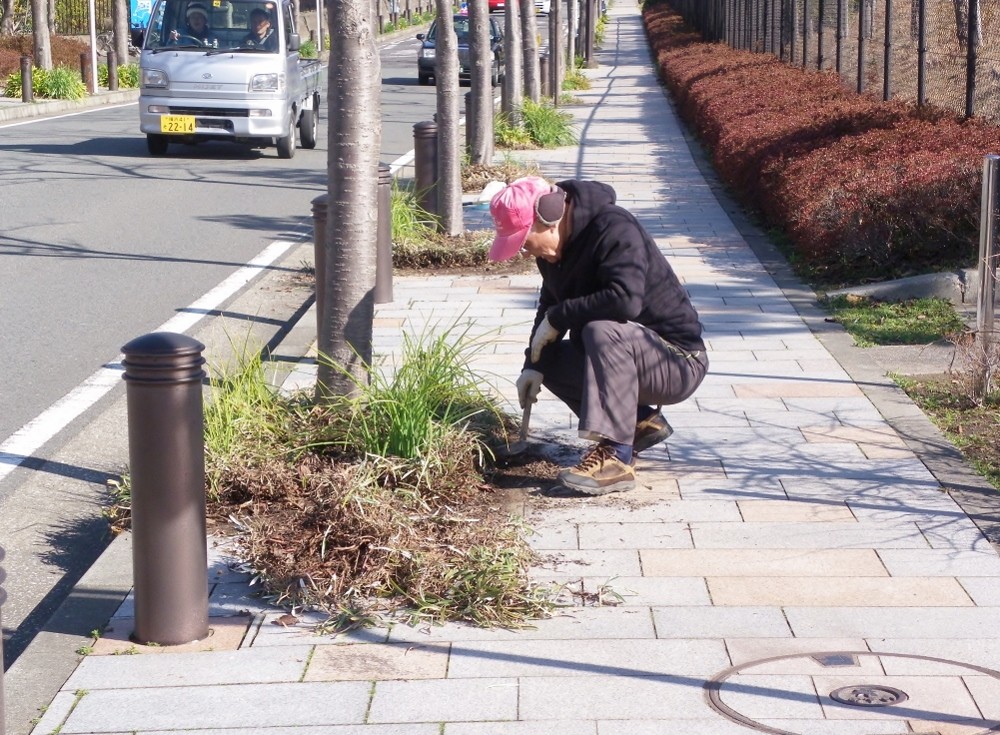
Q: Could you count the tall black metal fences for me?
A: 1